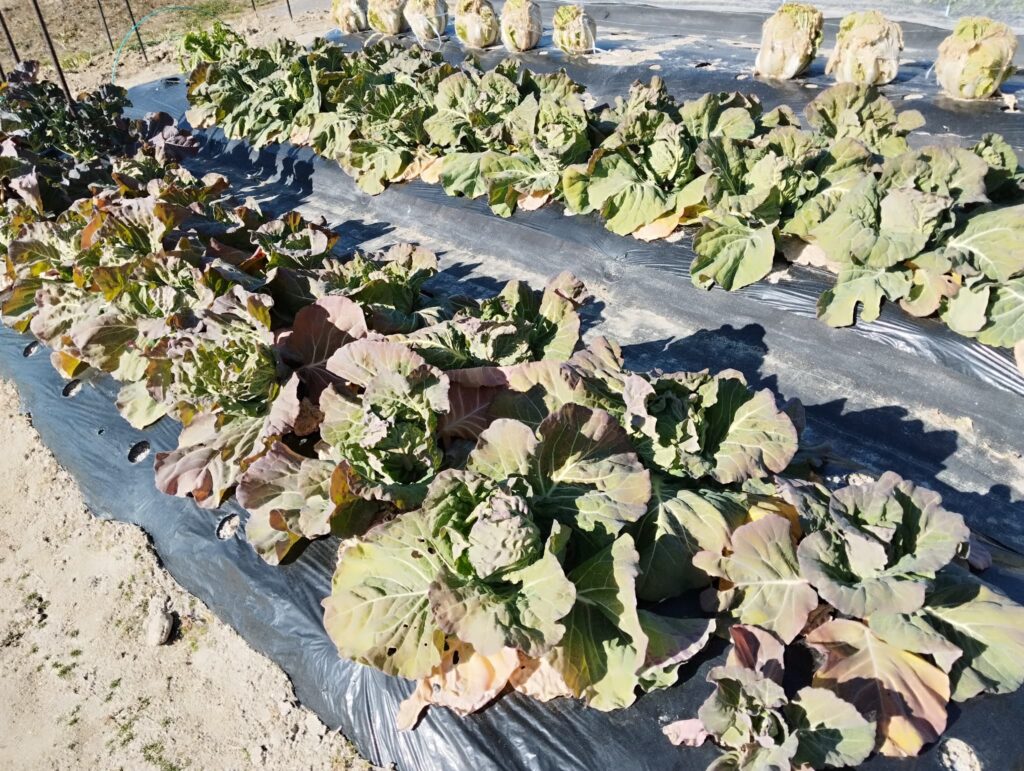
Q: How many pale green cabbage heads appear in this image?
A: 9